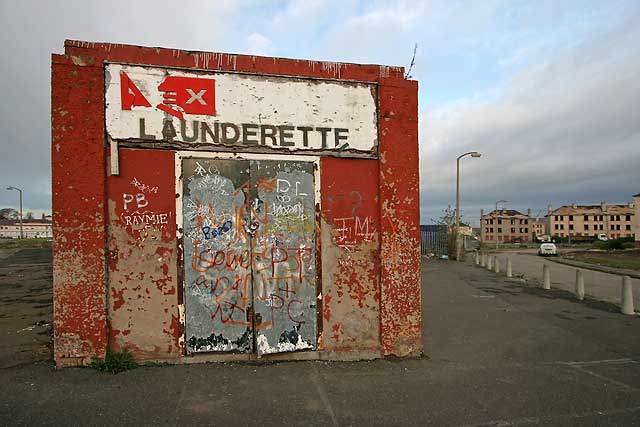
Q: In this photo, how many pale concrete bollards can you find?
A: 8